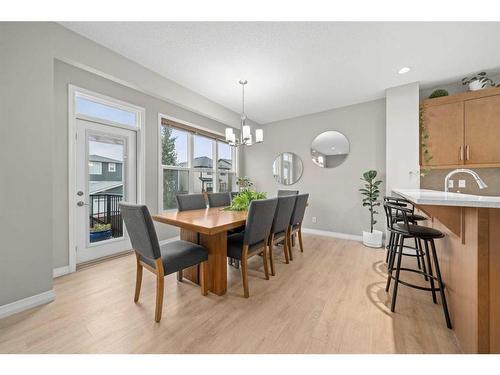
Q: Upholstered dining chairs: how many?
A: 8